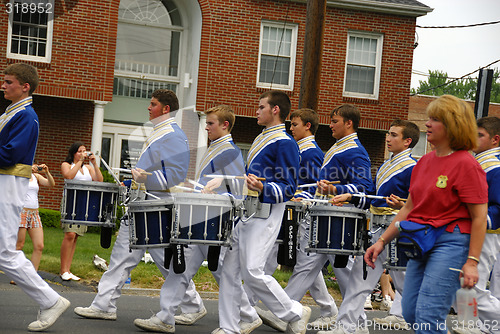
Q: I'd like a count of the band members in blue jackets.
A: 8